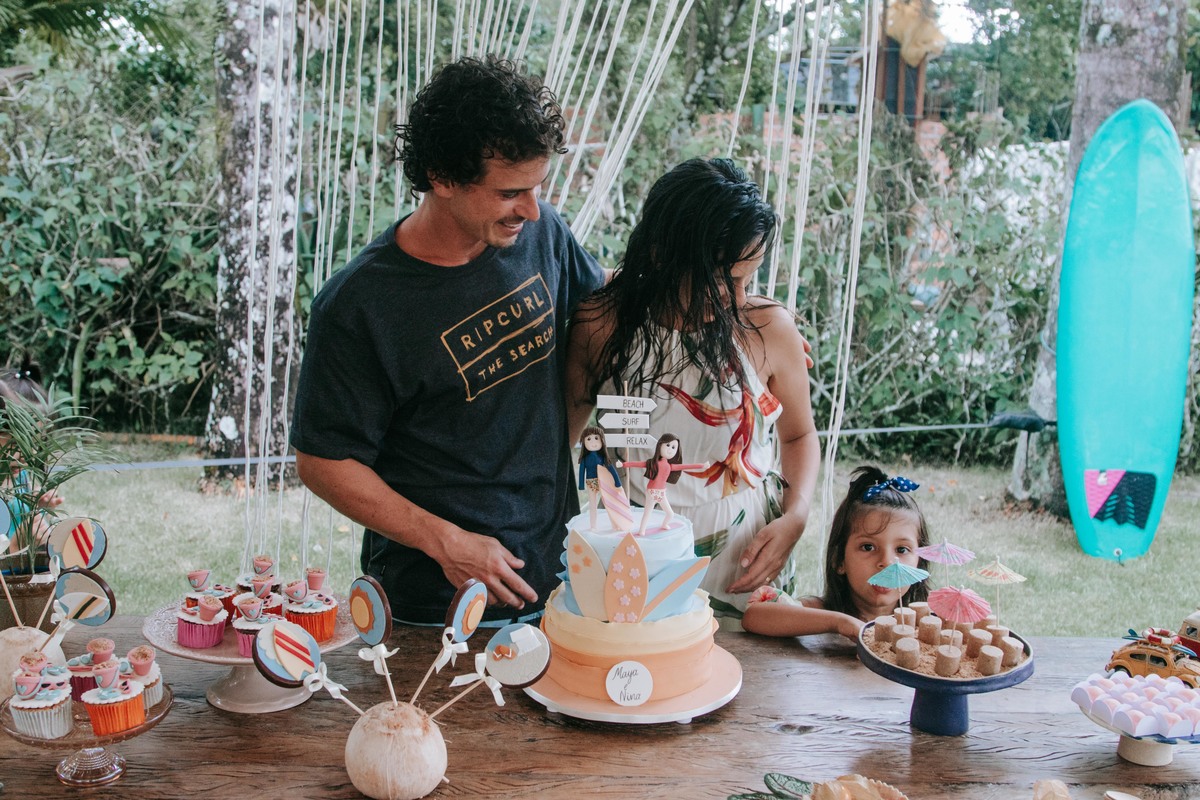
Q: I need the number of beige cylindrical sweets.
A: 15